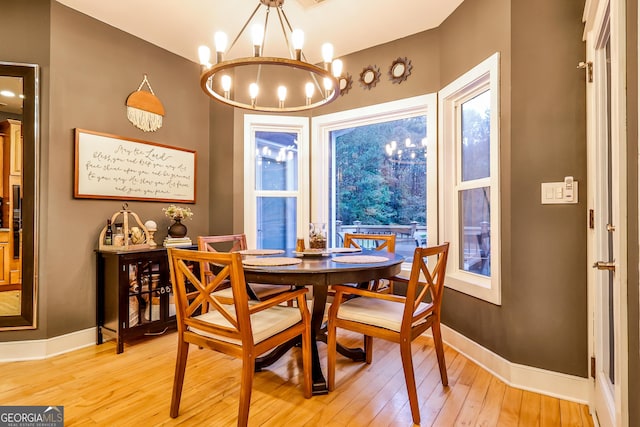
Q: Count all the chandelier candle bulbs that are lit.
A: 12